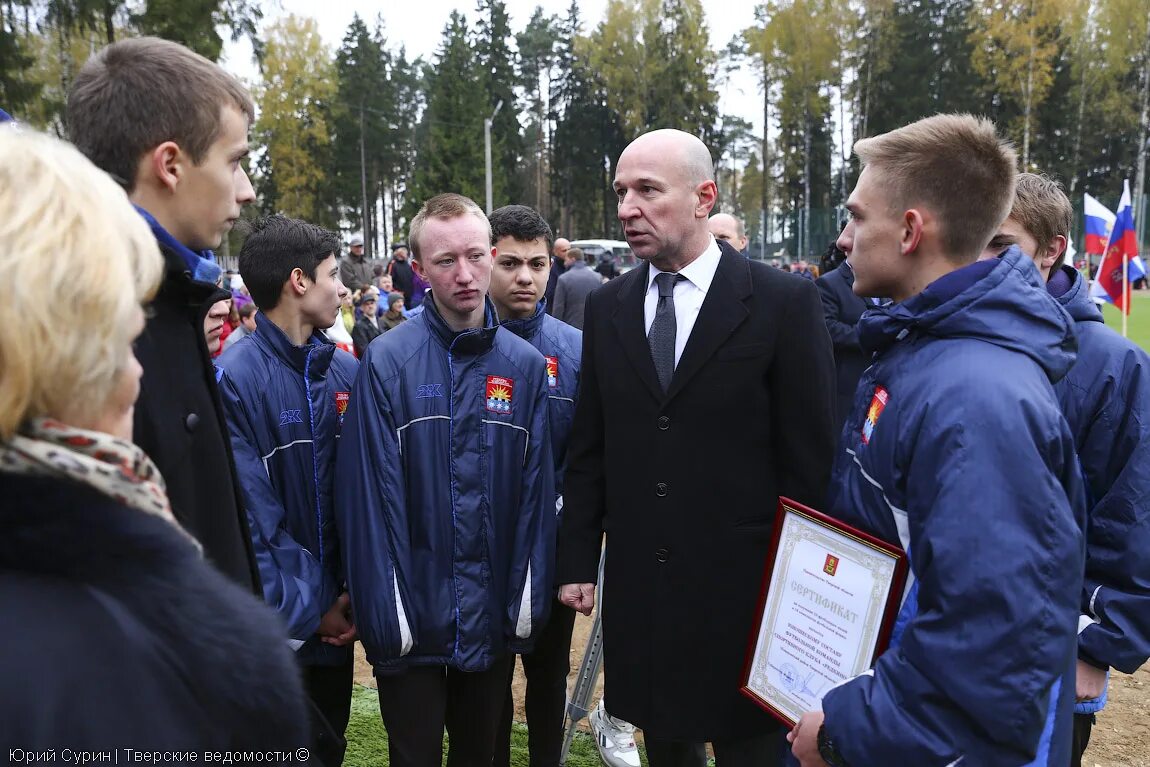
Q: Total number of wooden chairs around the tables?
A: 0